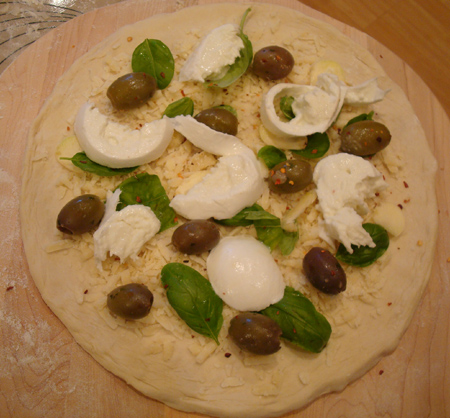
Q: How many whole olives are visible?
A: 10